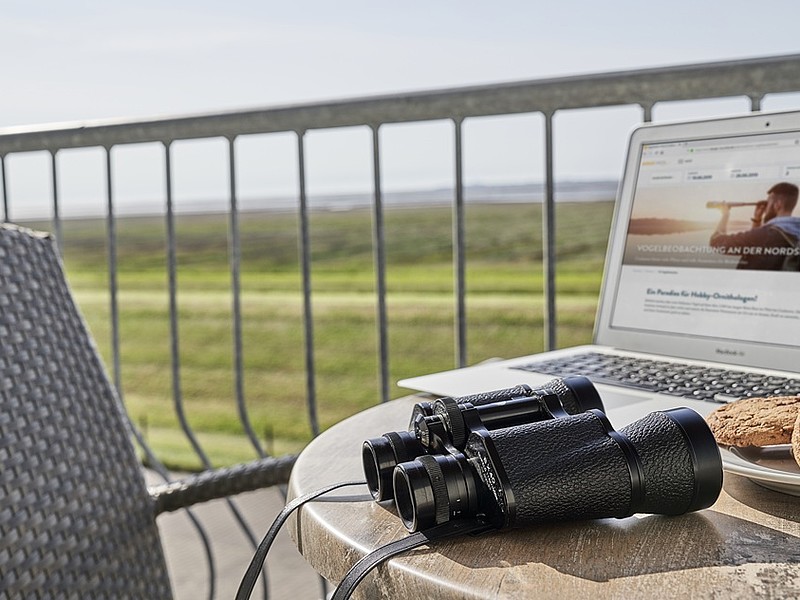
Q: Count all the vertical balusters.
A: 11